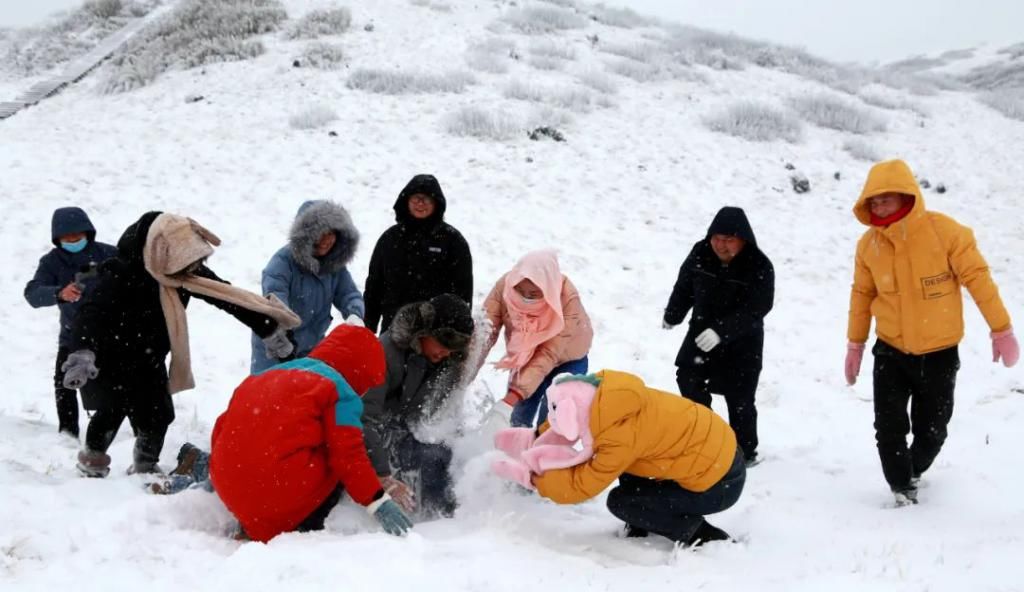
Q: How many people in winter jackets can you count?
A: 10